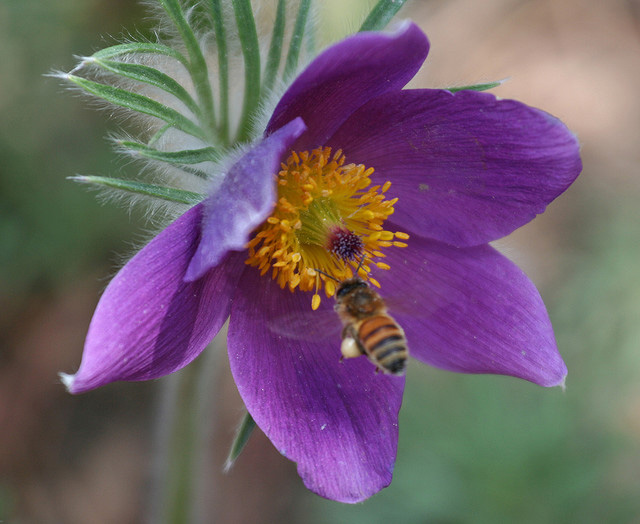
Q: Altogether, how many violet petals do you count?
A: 6